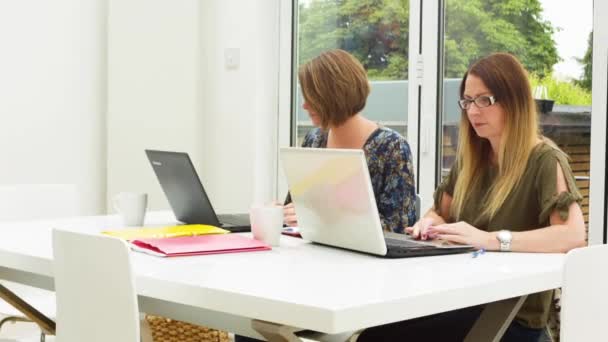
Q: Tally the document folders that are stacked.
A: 2